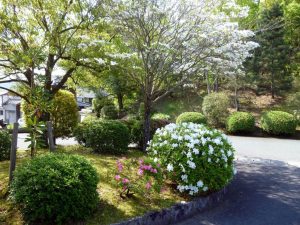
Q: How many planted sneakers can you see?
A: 0